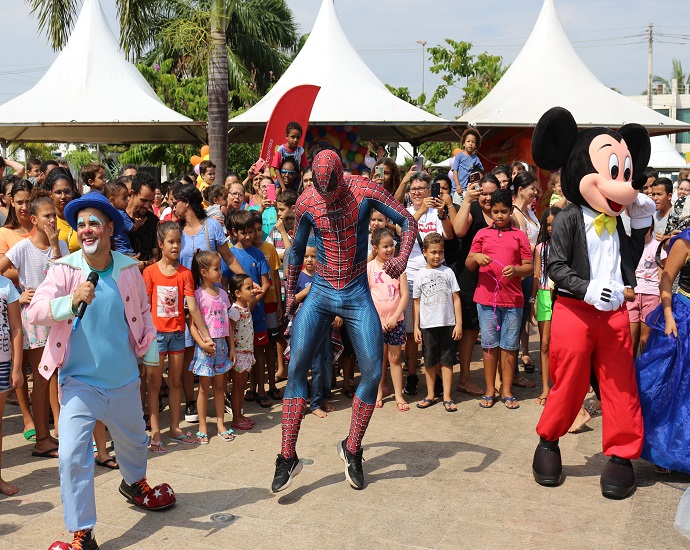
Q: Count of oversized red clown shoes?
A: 2